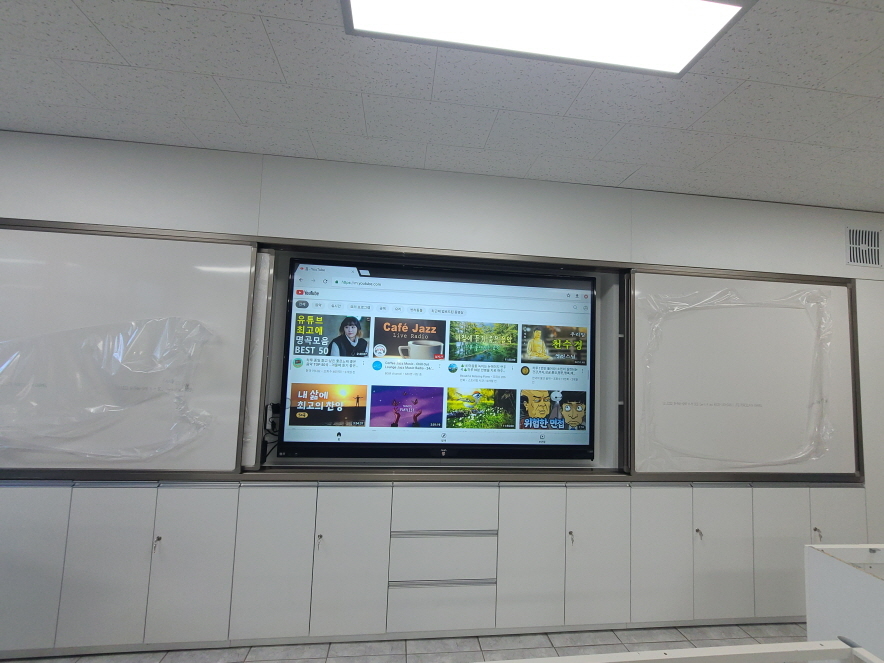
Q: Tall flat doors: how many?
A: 11